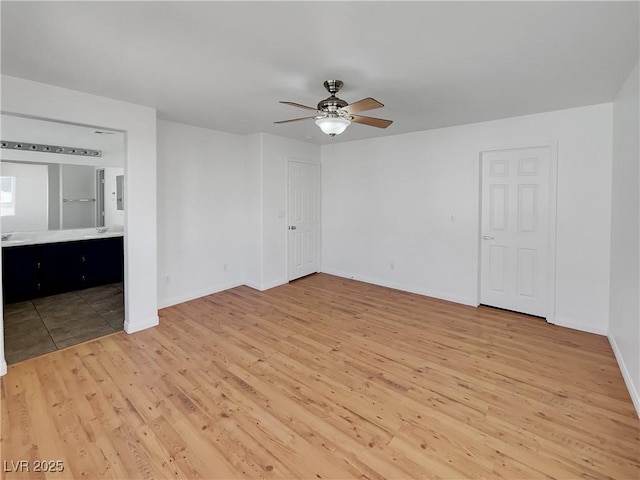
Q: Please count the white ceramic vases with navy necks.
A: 0